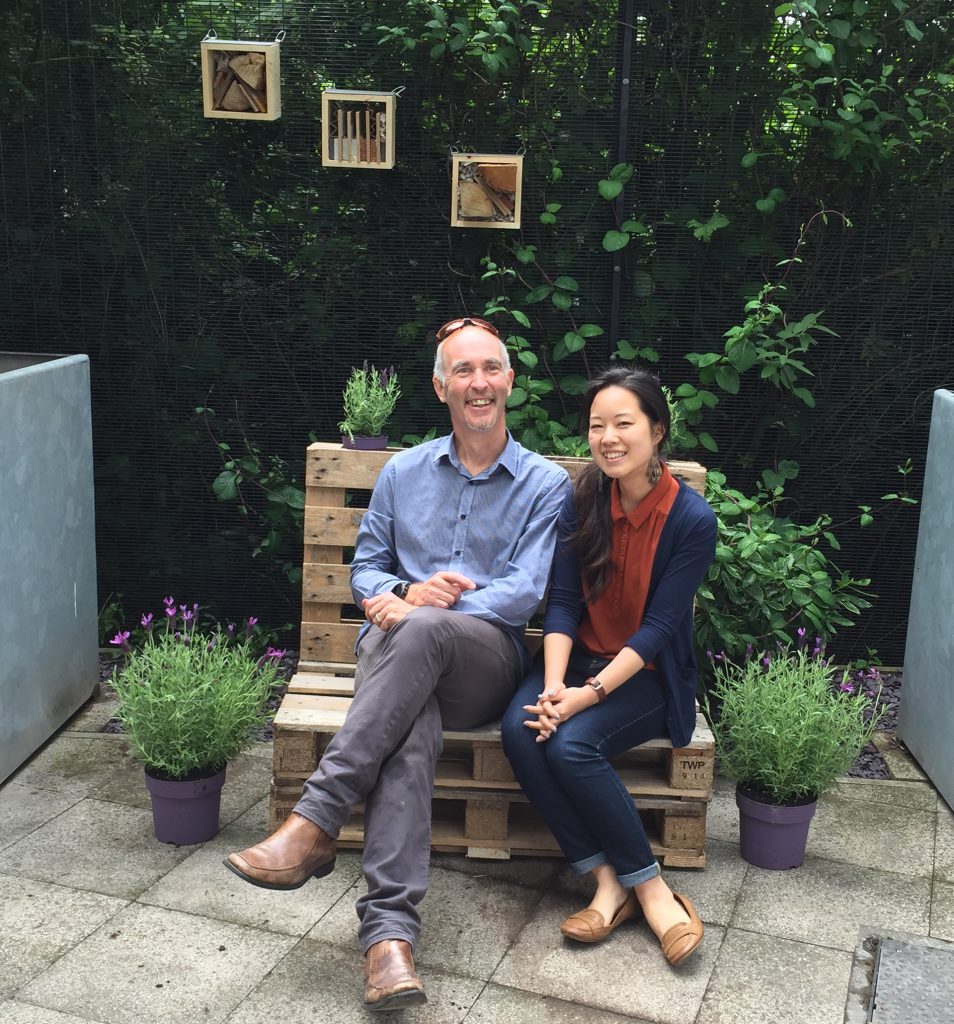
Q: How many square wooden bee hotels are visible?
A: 3